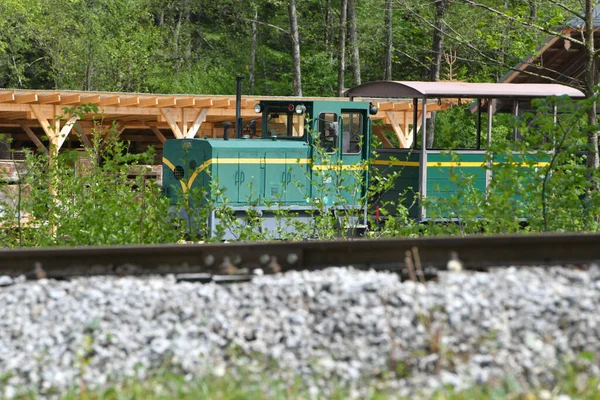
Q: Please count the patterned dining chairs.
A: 0